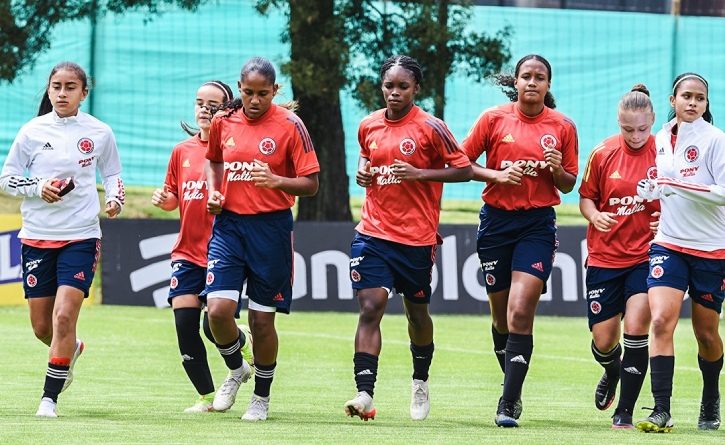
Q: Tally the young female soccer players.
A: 7